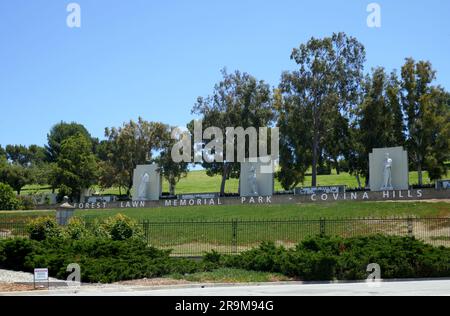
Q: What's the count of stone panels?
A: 3